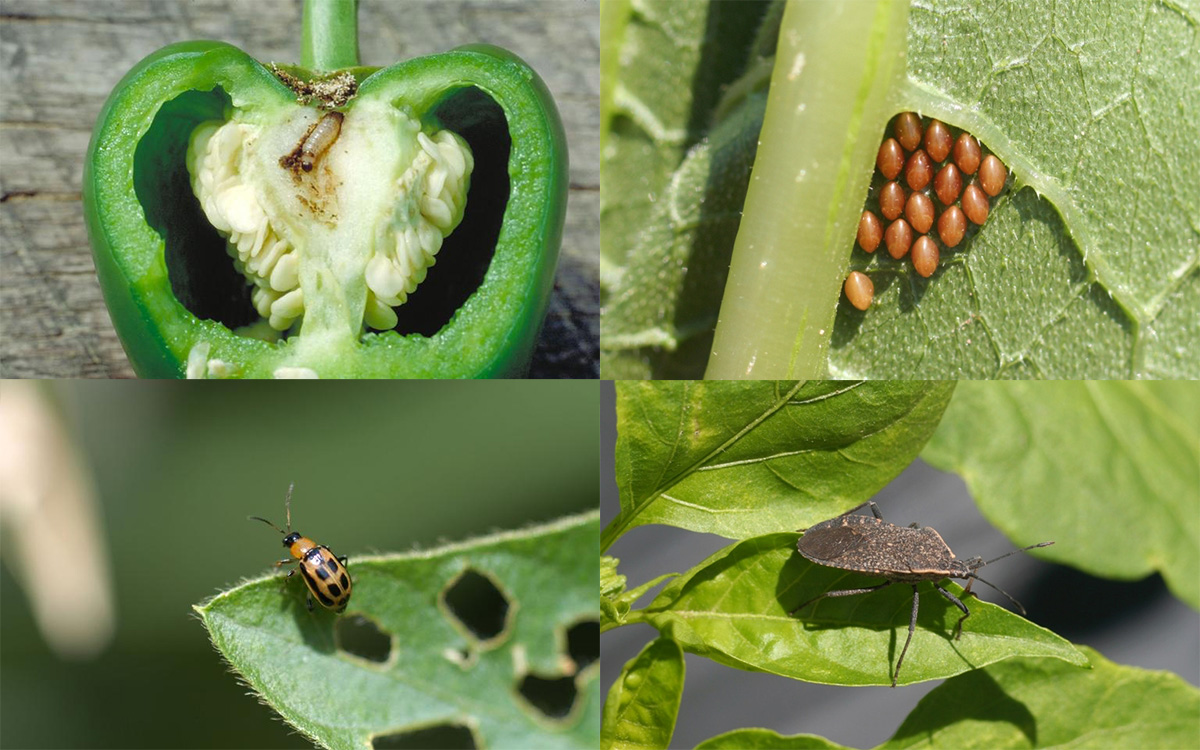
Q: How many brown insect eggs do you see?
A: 15